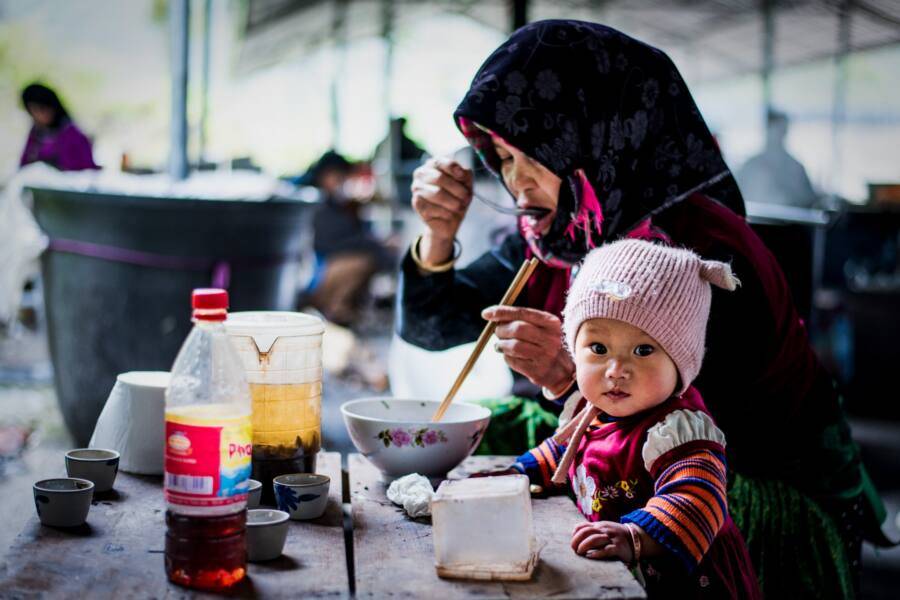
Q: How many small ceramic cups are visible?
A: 5